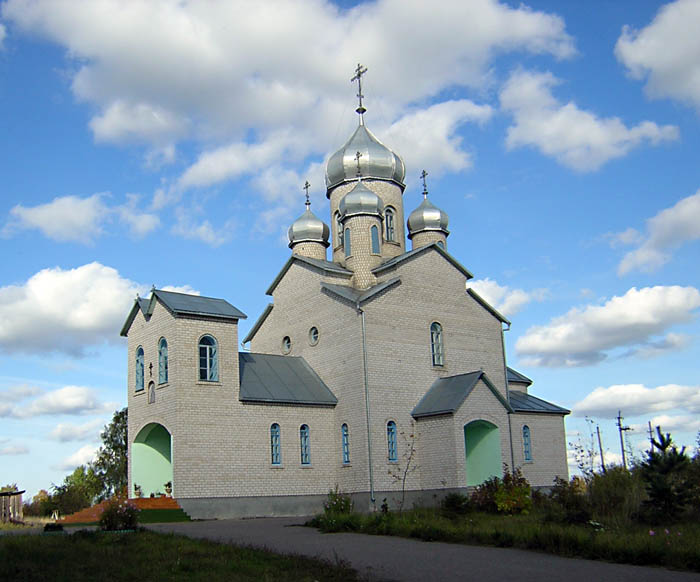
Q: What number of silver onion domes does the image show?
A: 4